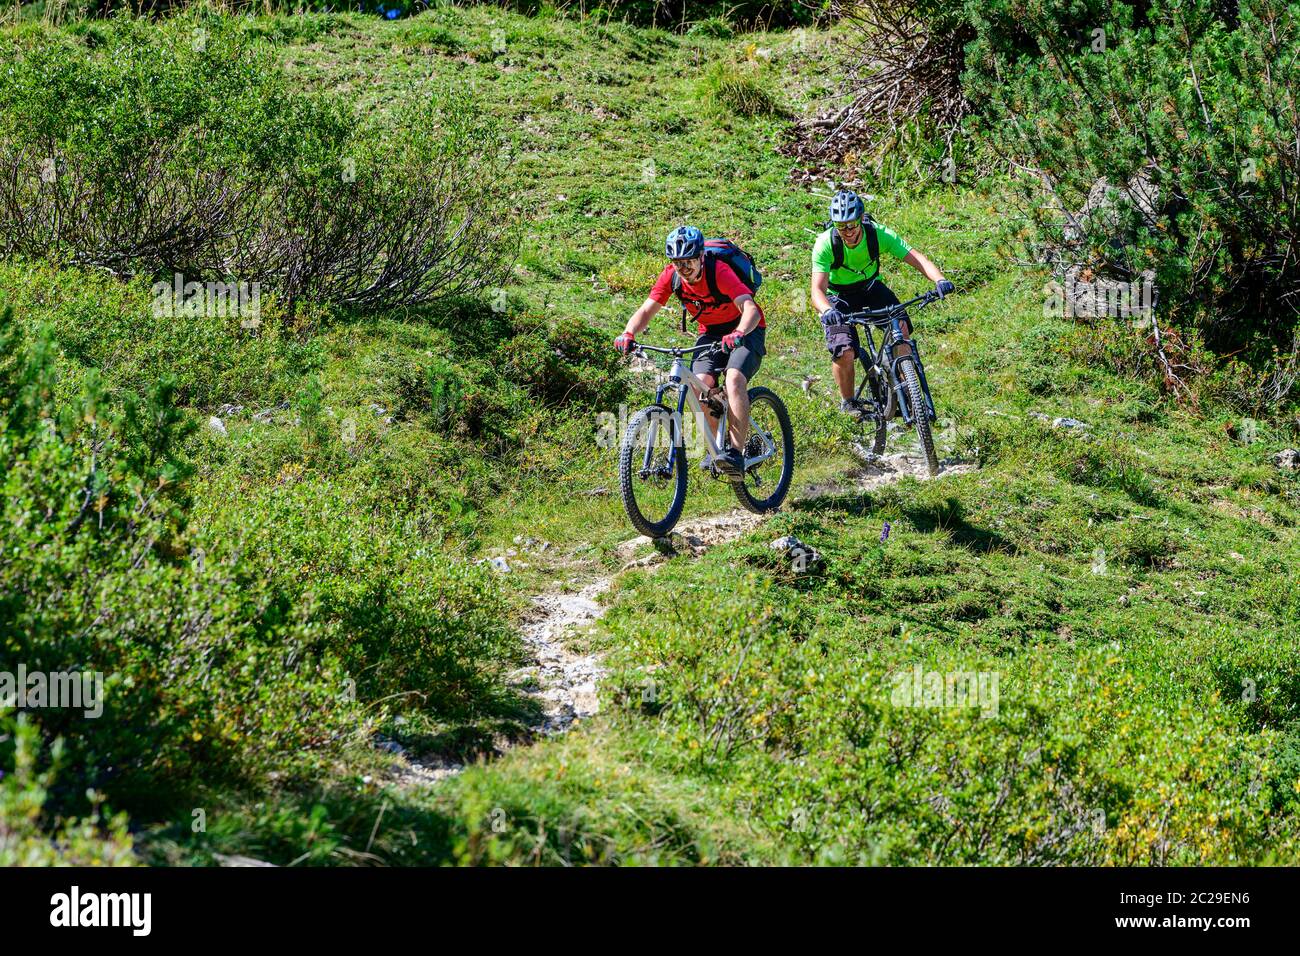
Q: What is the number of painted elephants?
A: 0